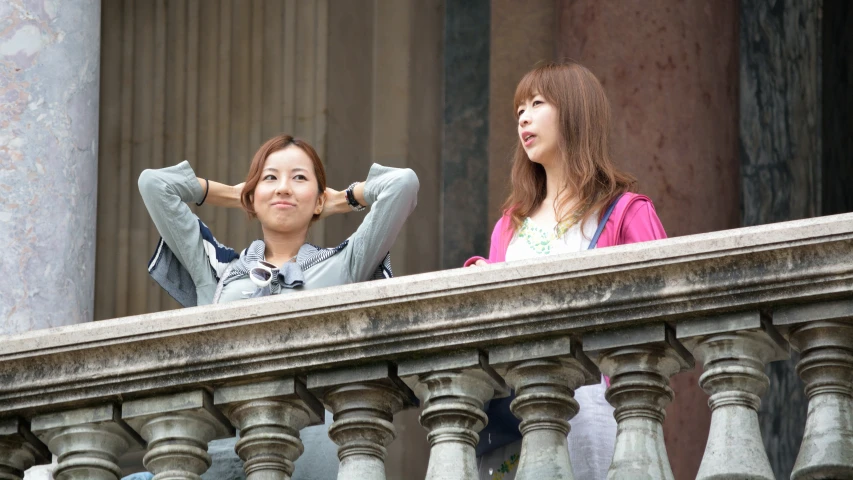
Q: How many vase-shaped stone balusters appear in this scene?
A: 10